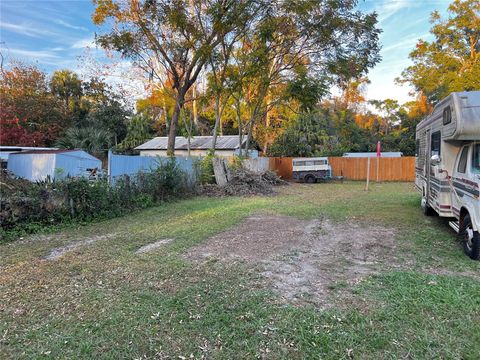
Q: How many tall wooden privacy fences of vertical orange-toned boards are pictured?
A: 1